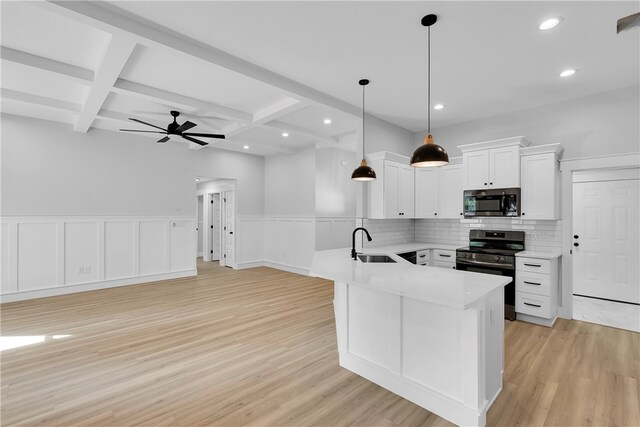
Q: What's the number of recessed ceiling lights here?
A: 6